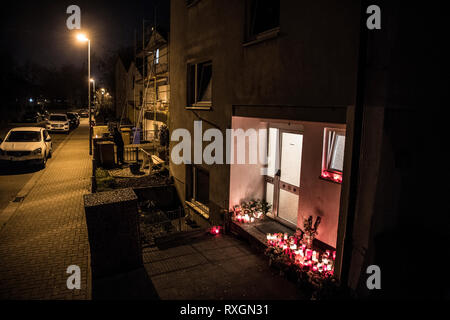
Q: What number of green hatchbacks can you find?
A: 0